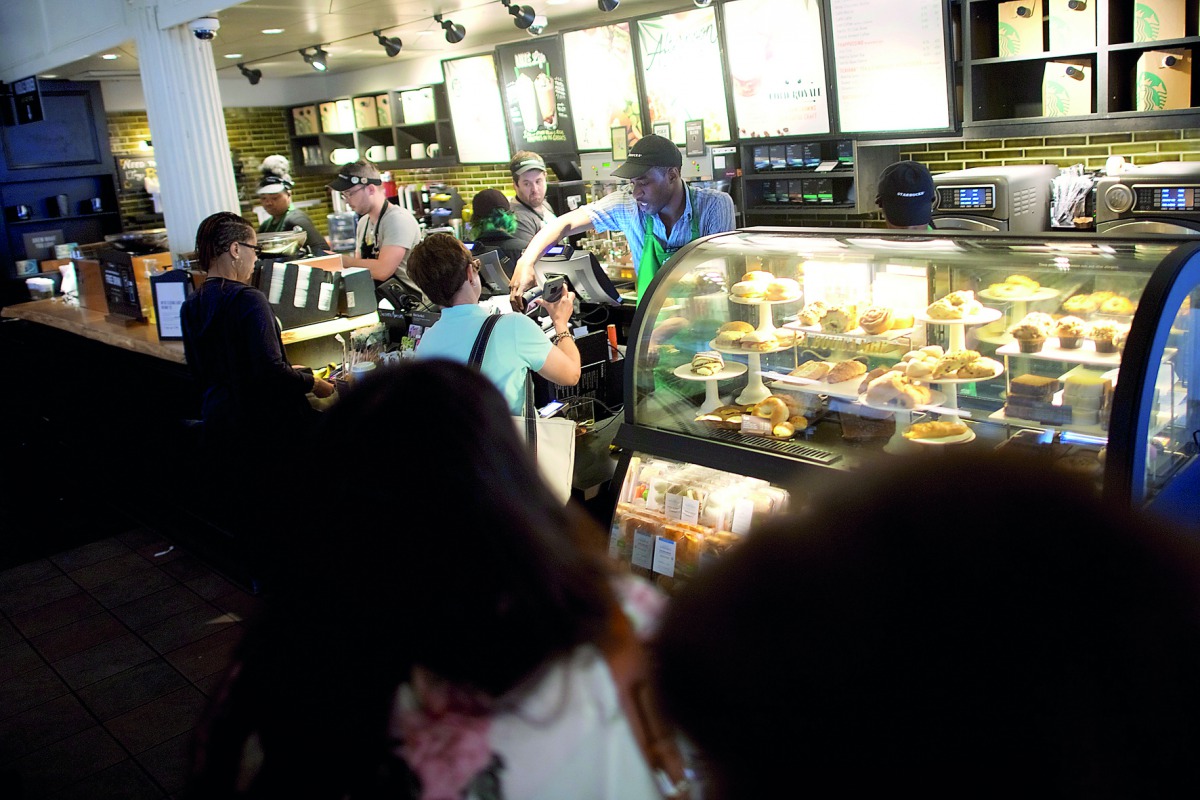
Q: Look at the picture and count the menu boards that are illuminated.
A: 5